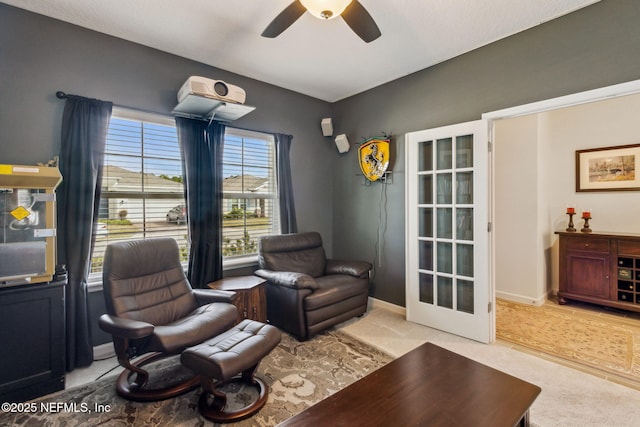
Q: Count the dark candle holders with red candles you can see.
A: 2